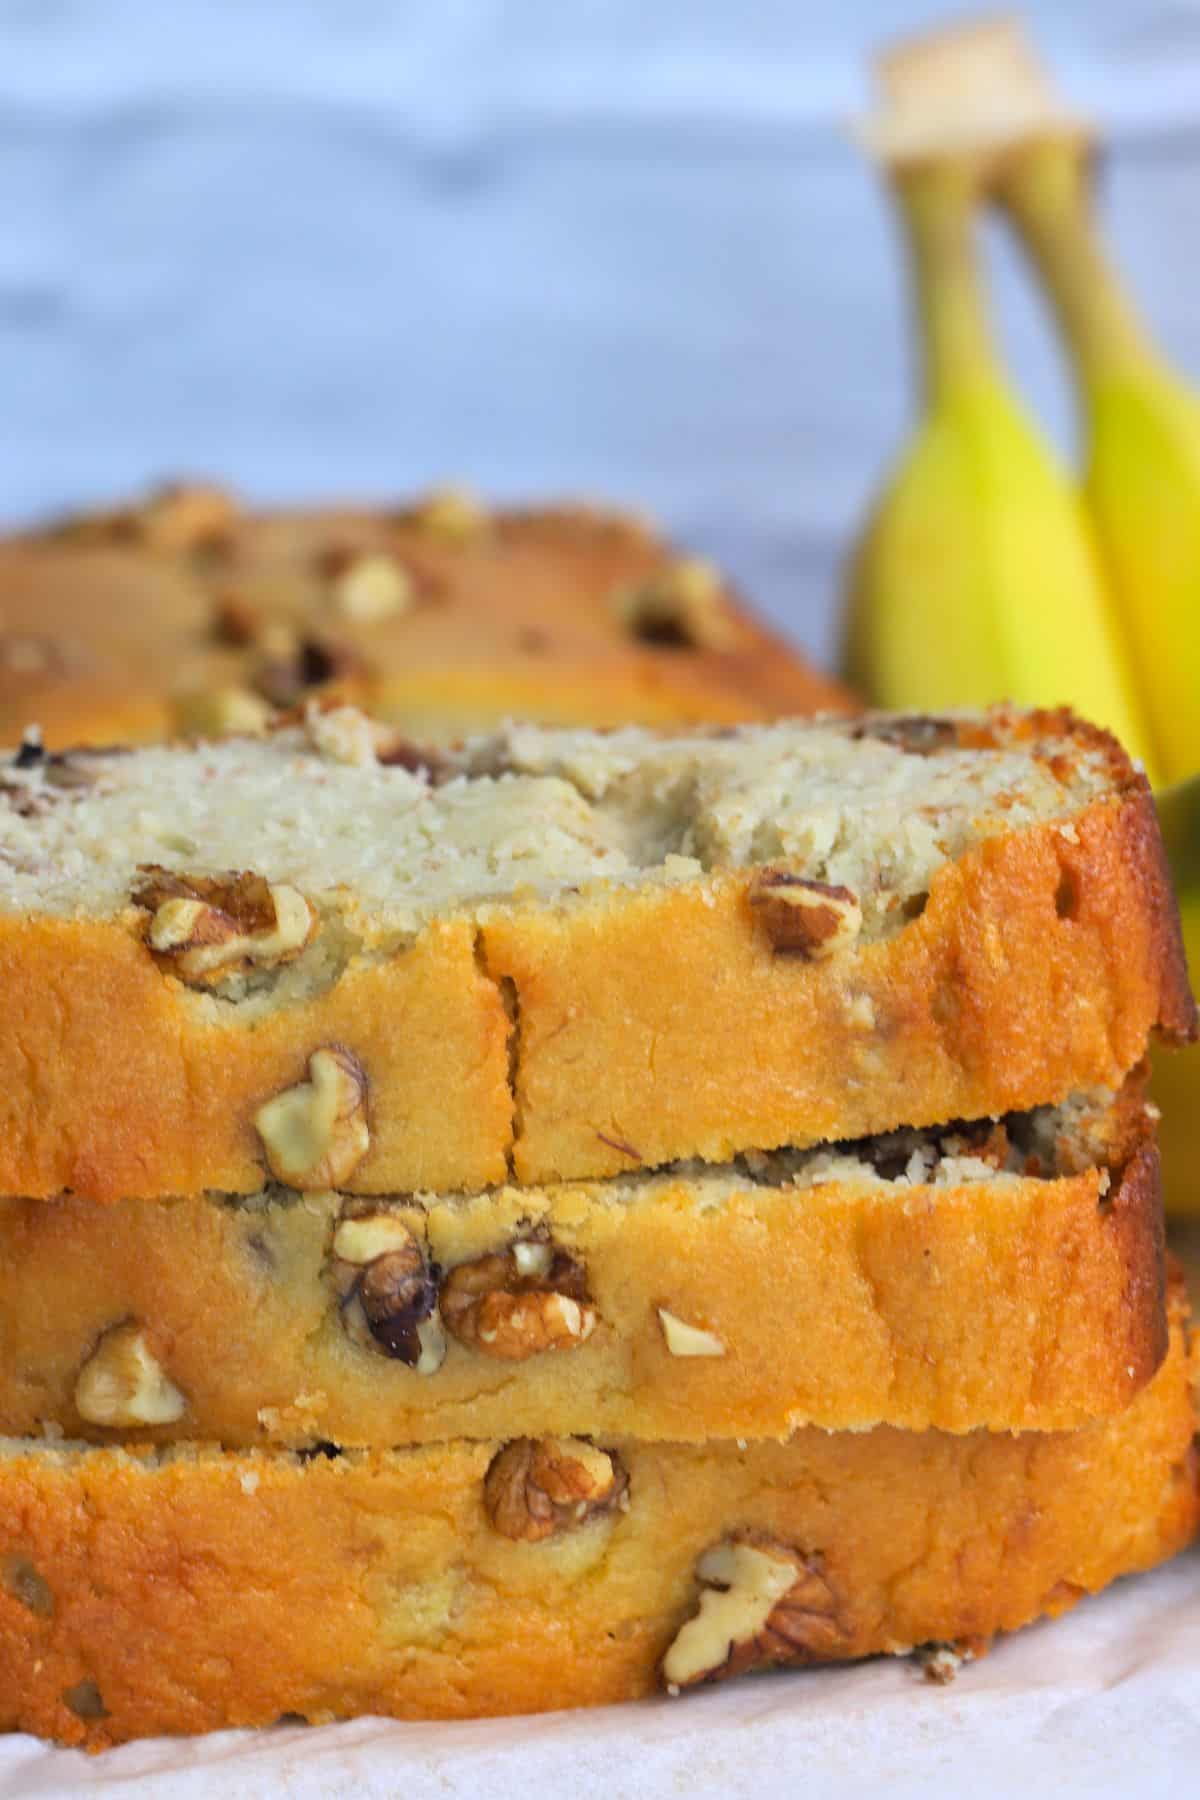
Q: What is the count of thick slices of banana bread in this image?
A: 3